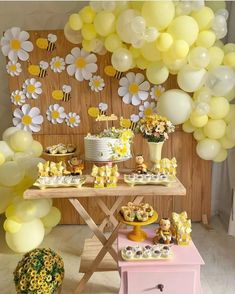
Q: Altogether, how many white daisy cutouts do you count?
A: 13